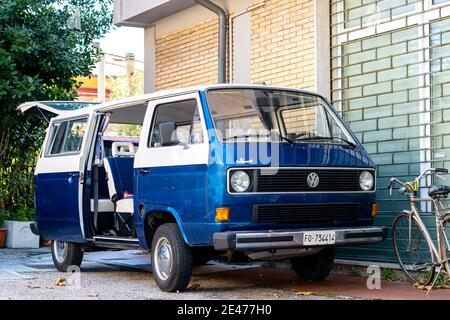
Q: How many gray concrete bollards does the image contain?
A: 0